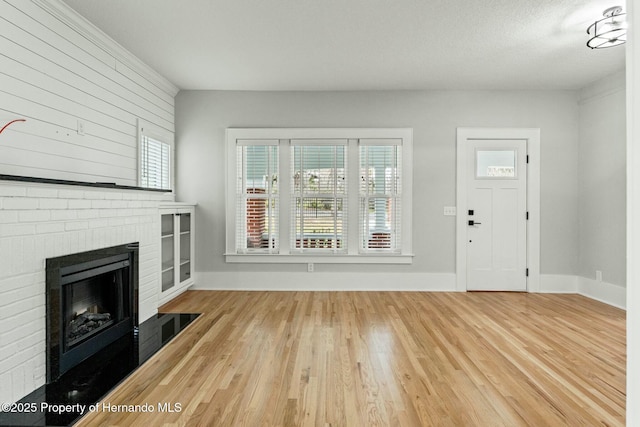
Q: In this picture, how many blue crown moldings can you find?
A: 0